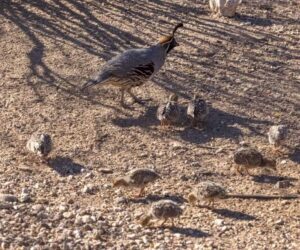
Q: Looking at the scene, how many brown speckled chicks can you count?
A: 8